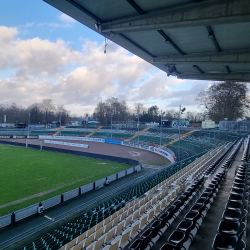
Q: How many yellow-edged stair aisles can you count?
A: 4